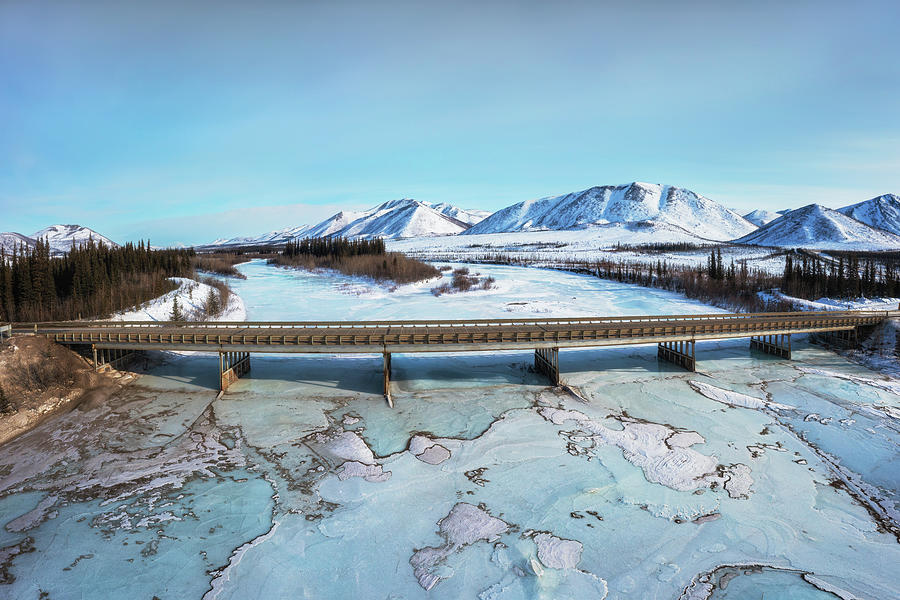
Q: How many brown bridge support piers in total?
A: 7